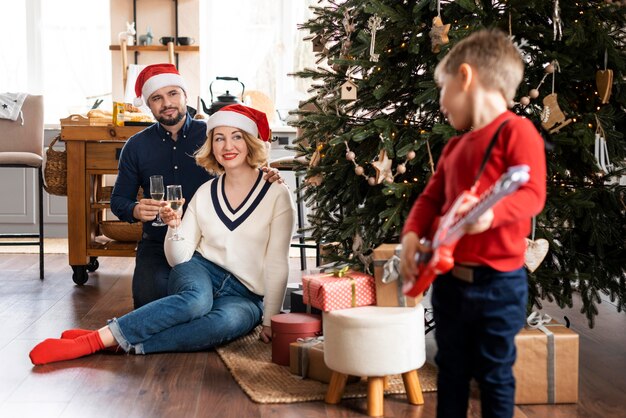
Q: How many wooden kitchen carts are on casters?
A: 1